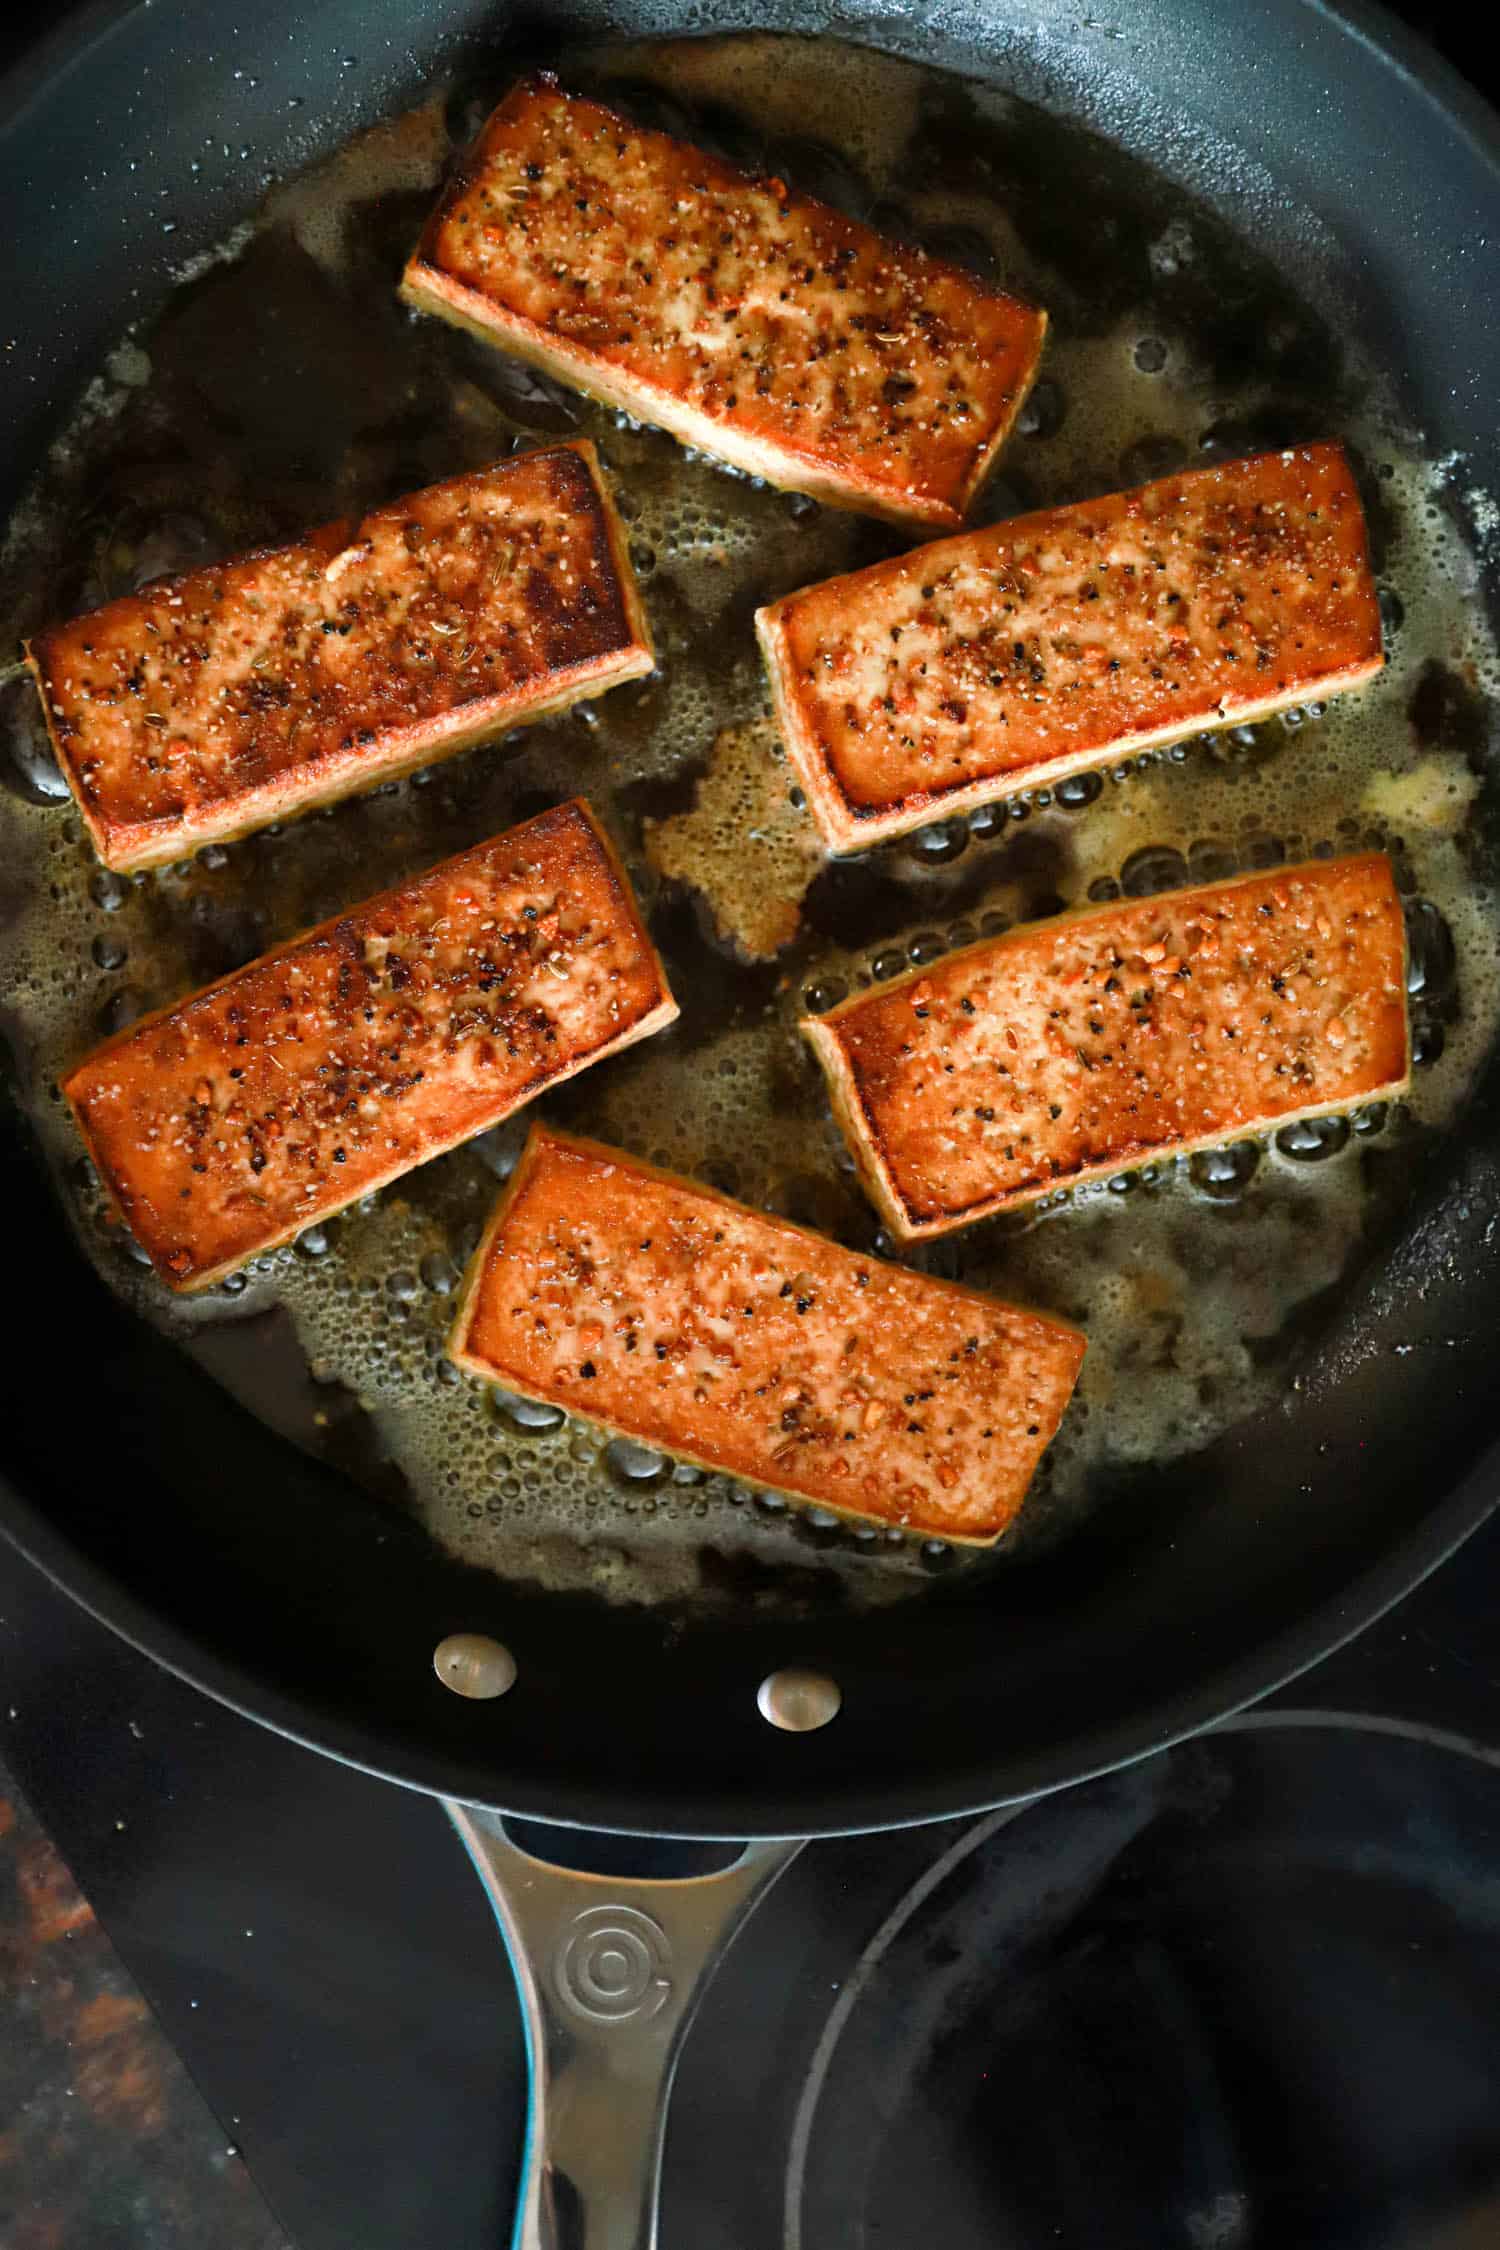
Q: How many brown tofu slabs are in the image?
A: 6